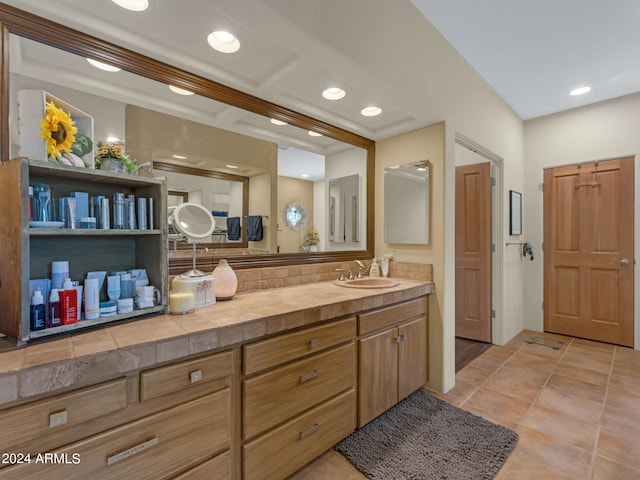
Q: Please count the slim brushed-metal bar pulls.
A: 3